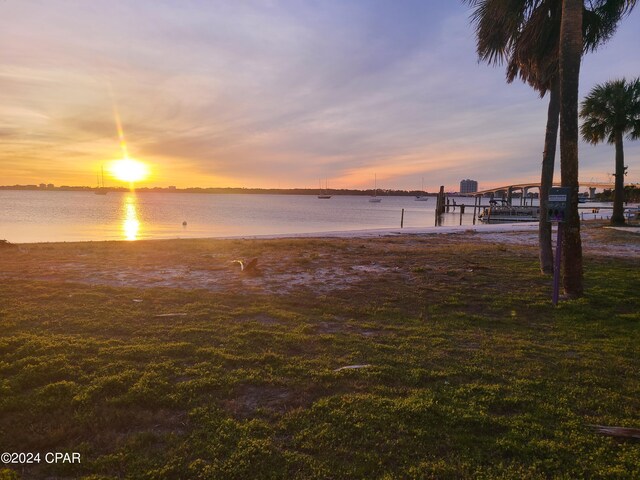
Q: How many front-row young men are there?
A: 0